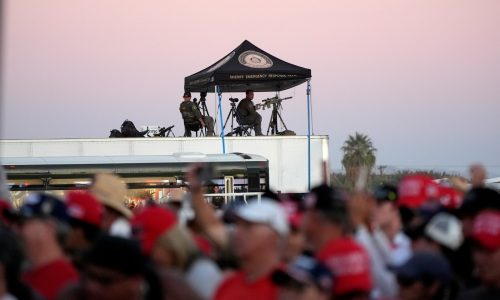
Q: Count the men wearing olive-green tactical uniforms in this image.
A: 2